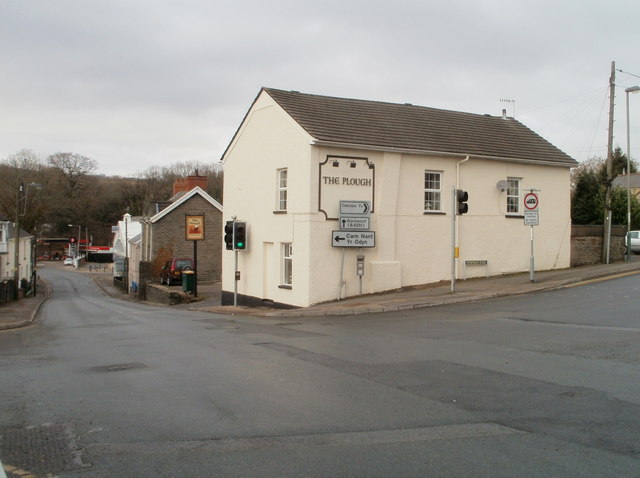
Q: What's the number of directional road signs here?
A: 3